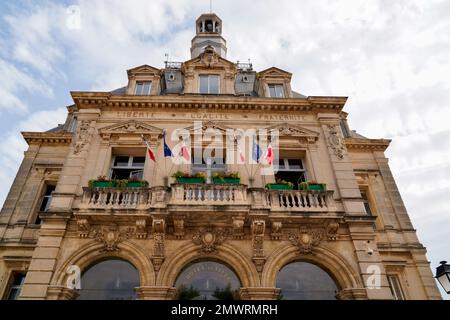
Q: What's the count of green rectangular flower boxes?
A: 6